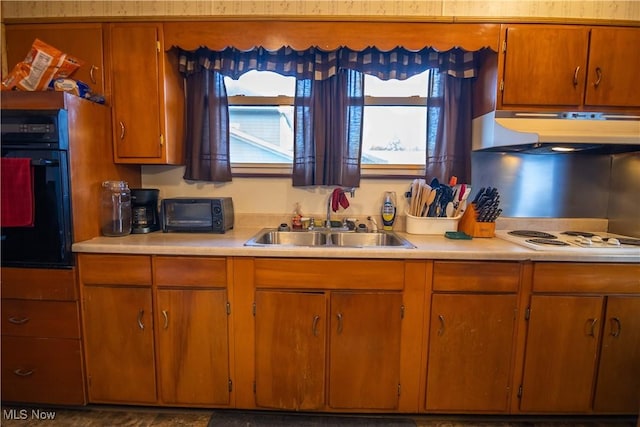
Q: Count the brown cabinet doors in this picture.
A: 11